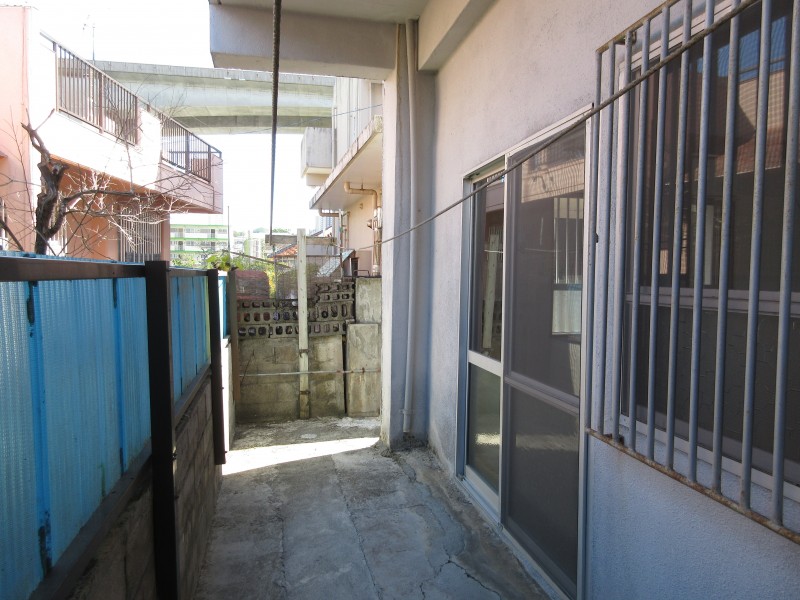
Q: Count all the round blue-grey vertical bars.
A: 10